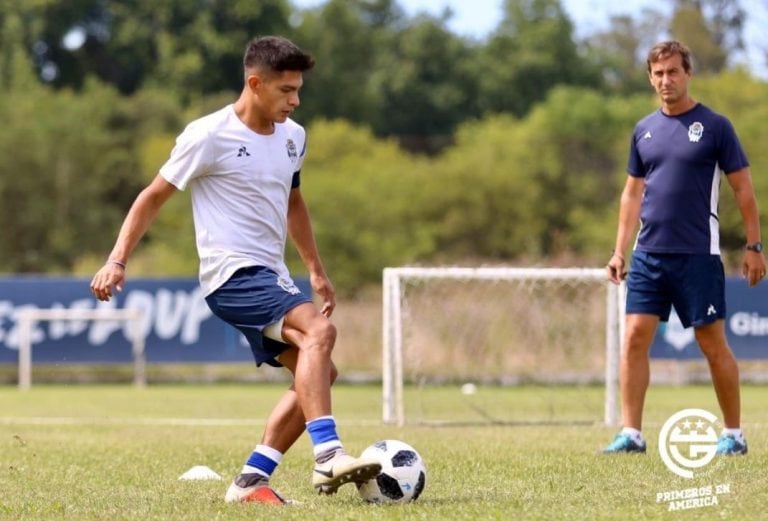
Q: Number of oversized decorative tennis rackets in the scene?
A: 0